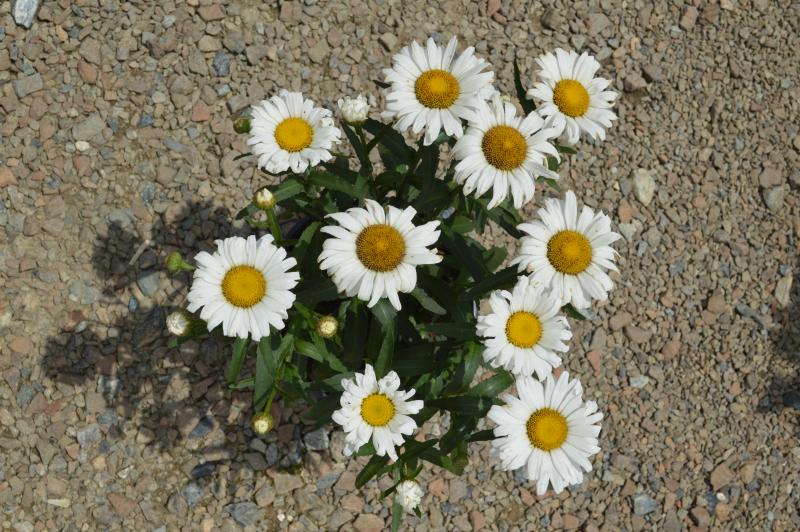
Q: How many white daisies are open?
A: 10